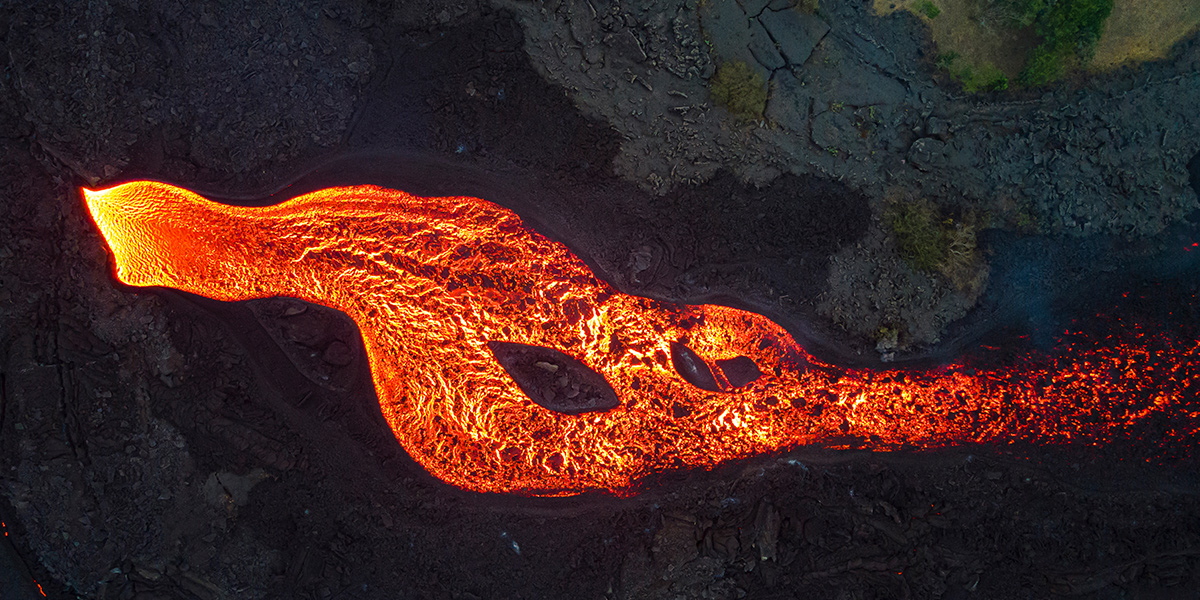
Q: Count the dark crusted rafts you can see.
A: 3